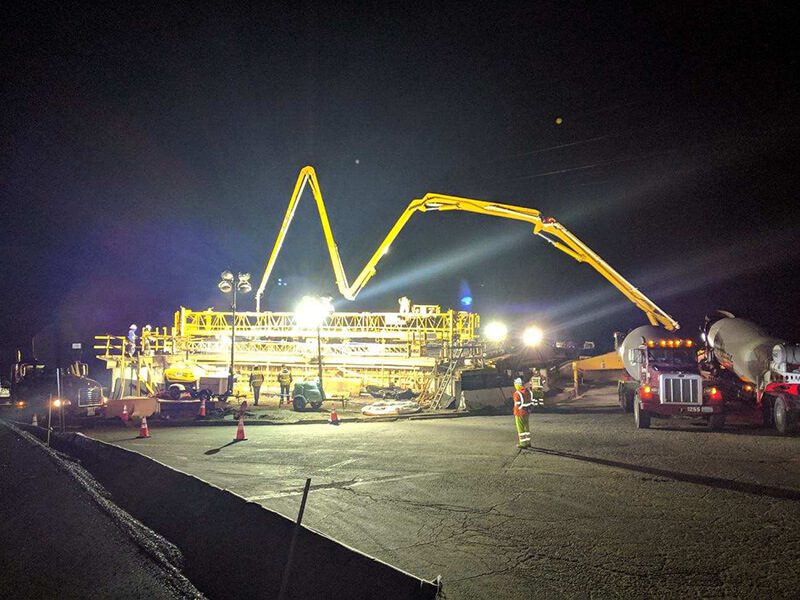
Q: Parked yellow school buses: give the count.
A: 0